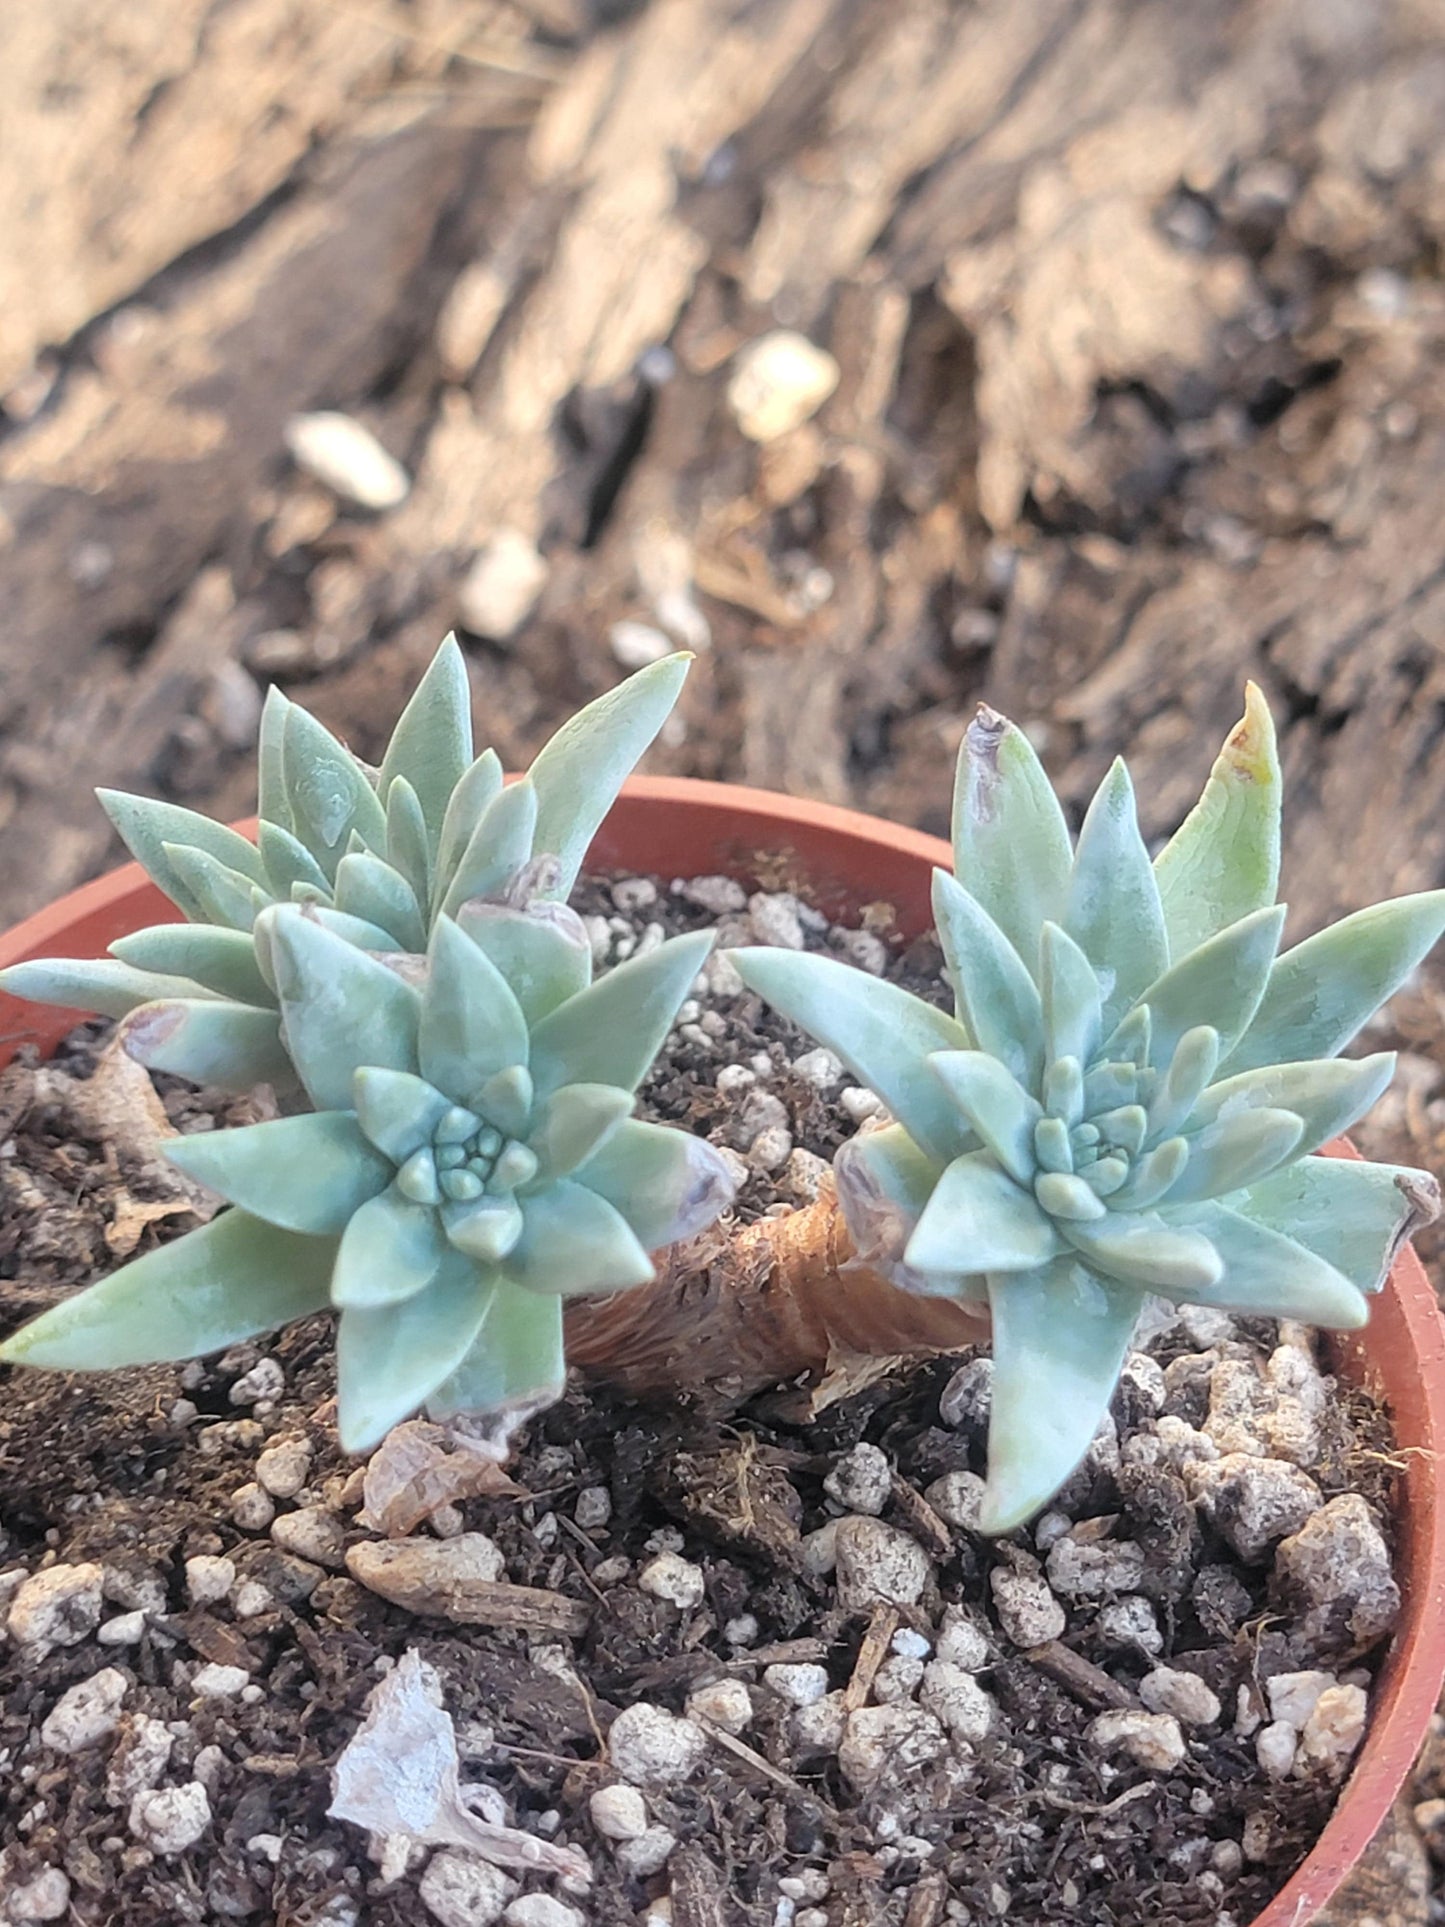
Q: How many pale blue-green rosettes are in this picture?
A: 3